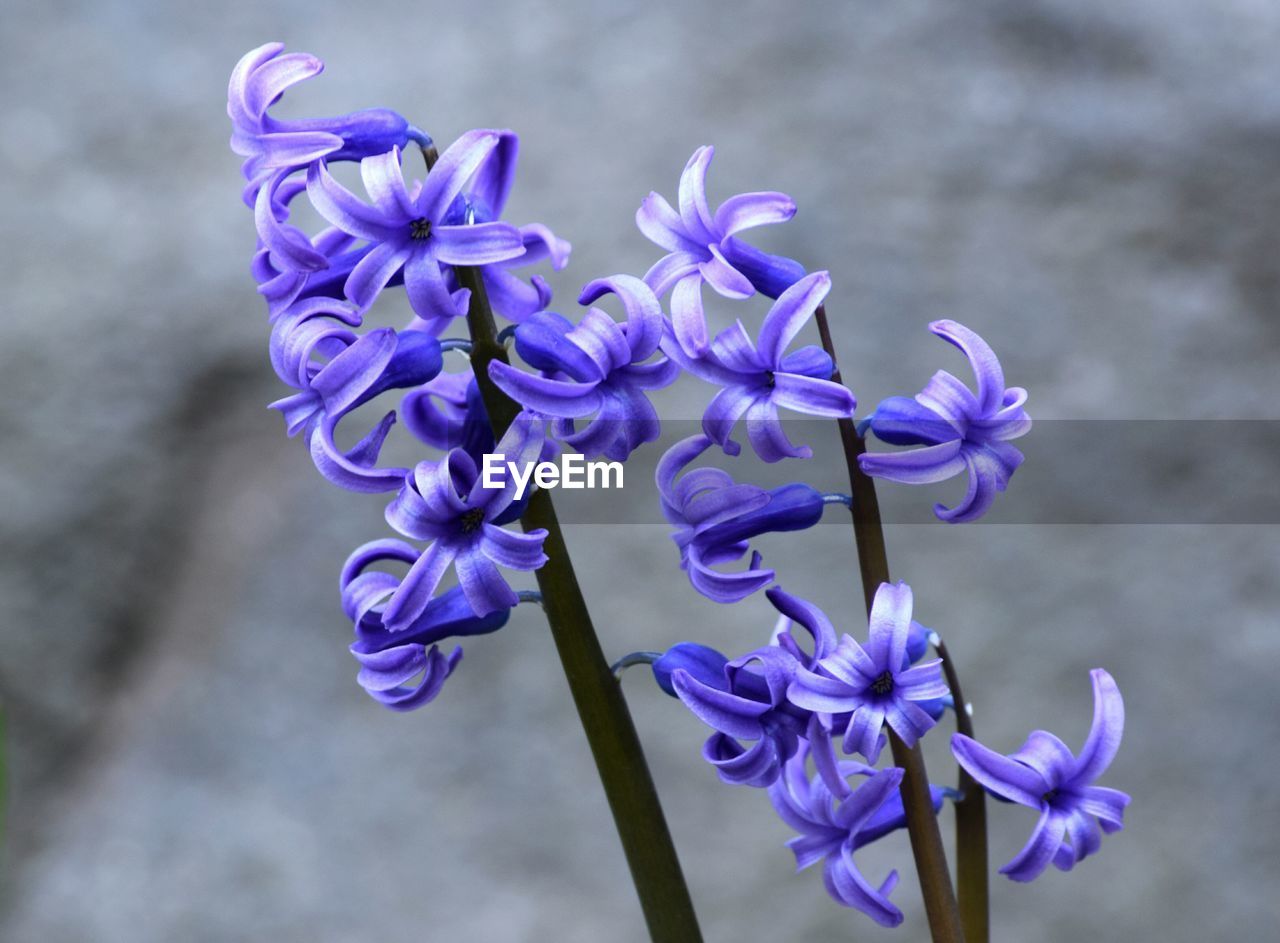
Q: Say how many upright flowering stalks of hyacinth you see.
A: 3